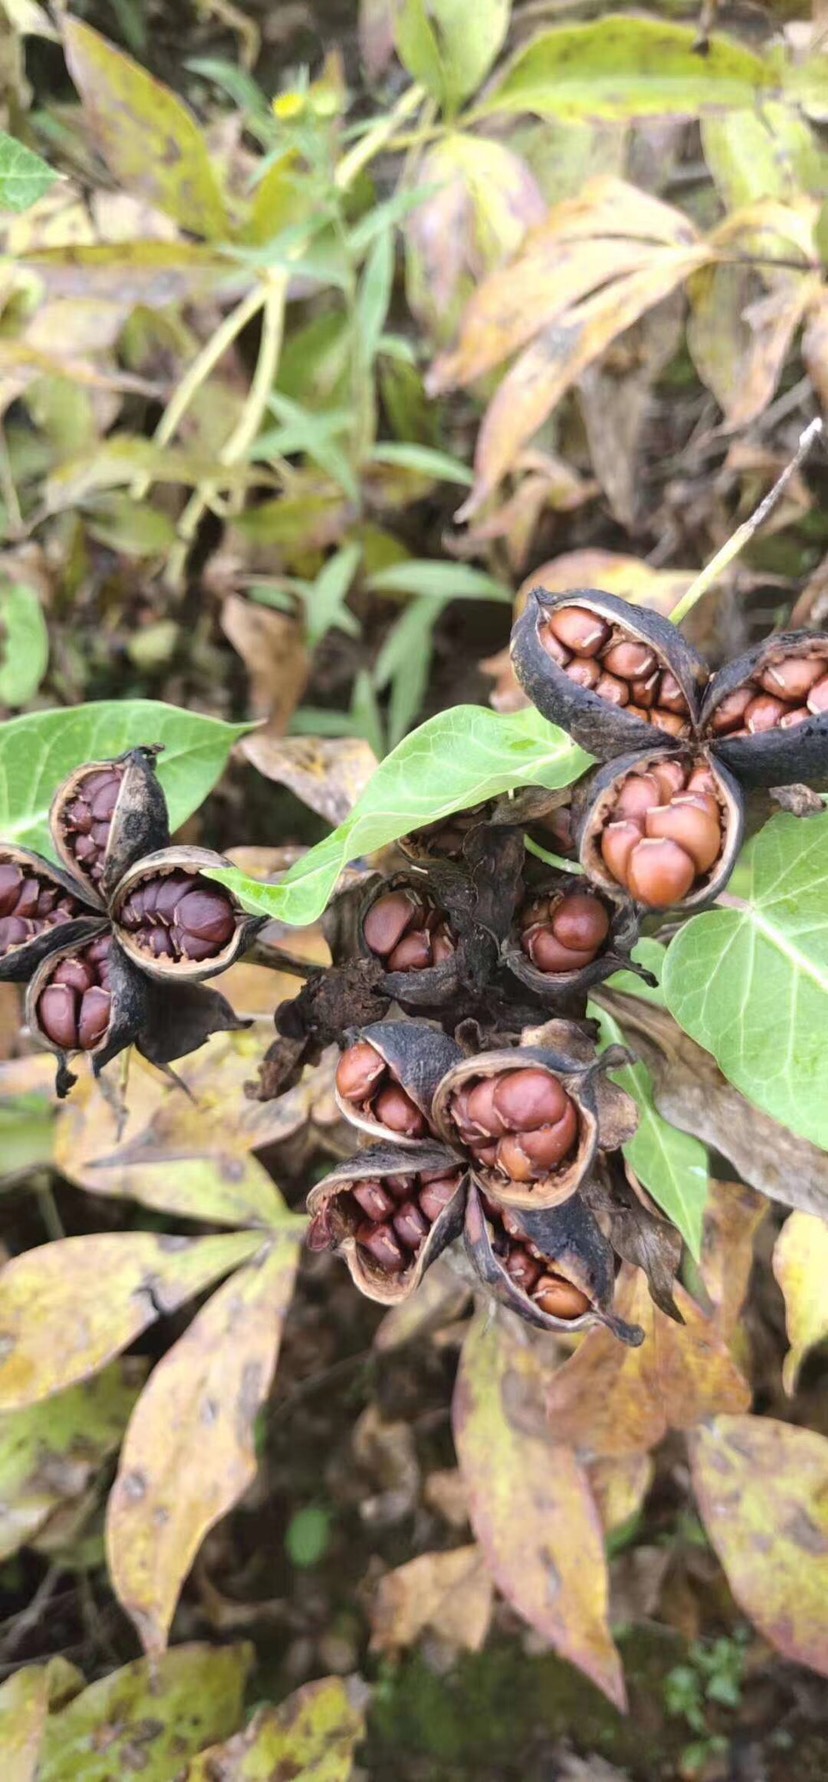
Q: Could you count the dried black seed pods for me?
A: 13